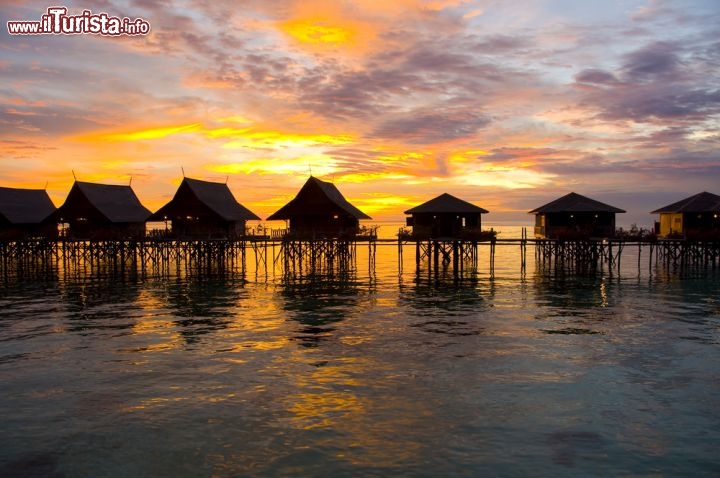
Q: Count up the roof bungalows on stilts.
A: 7